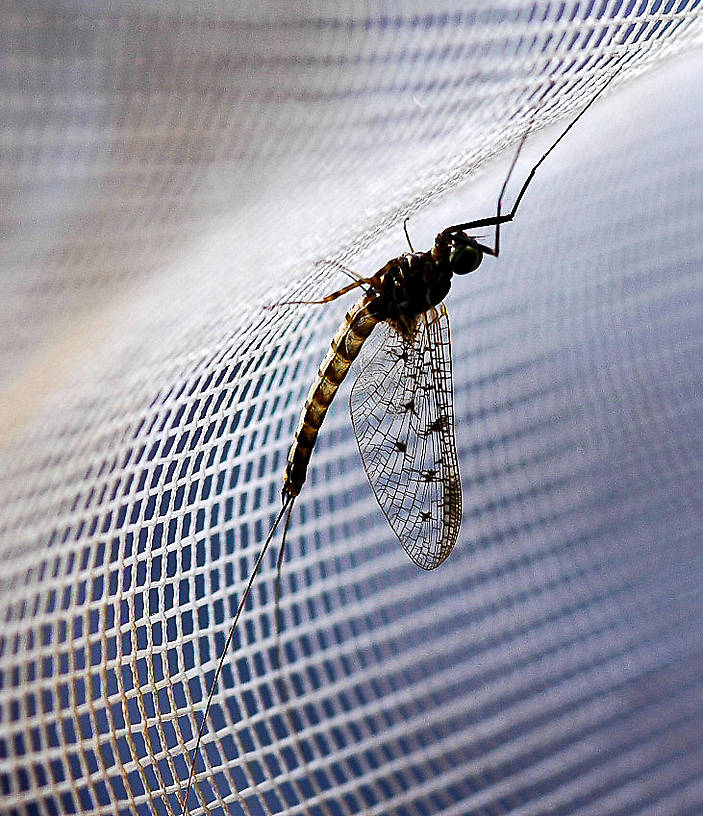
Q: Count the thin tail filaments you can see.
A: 2